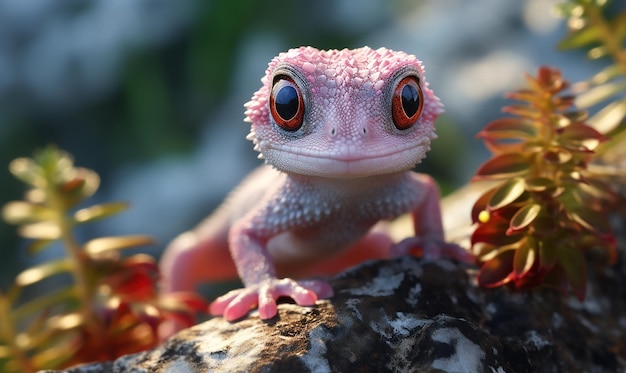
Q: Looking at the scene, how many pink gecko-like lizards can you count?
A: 1